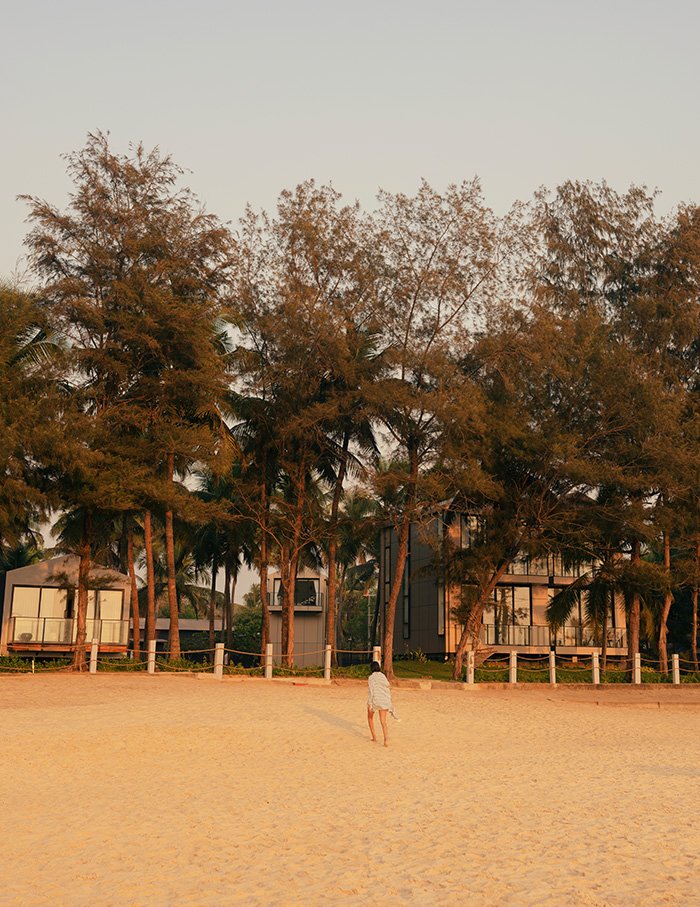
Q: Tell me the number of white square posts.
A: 12